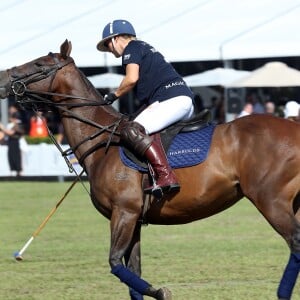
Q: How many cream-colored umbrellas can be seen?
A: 1